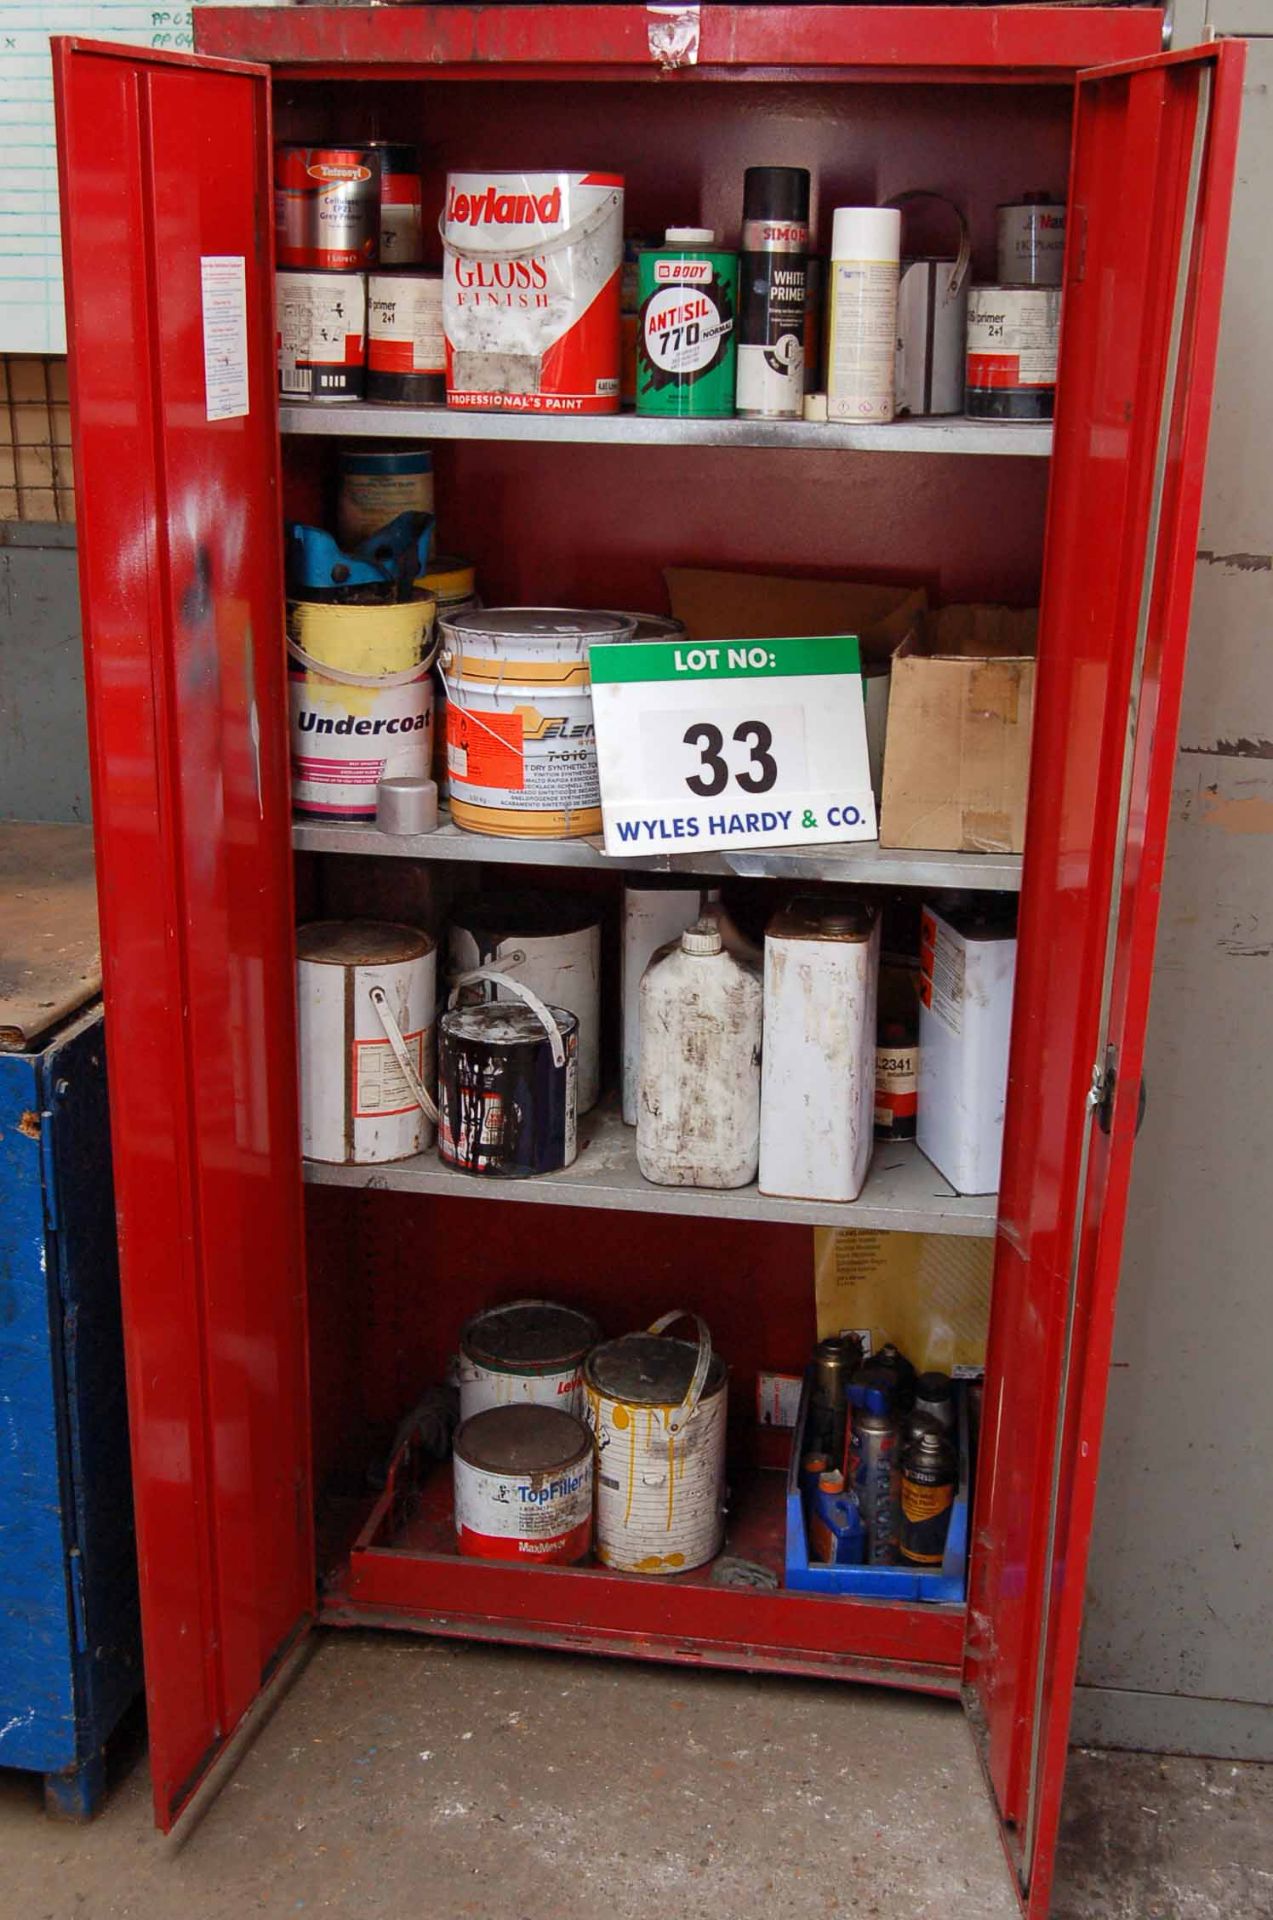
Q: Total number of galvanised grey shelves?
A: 3